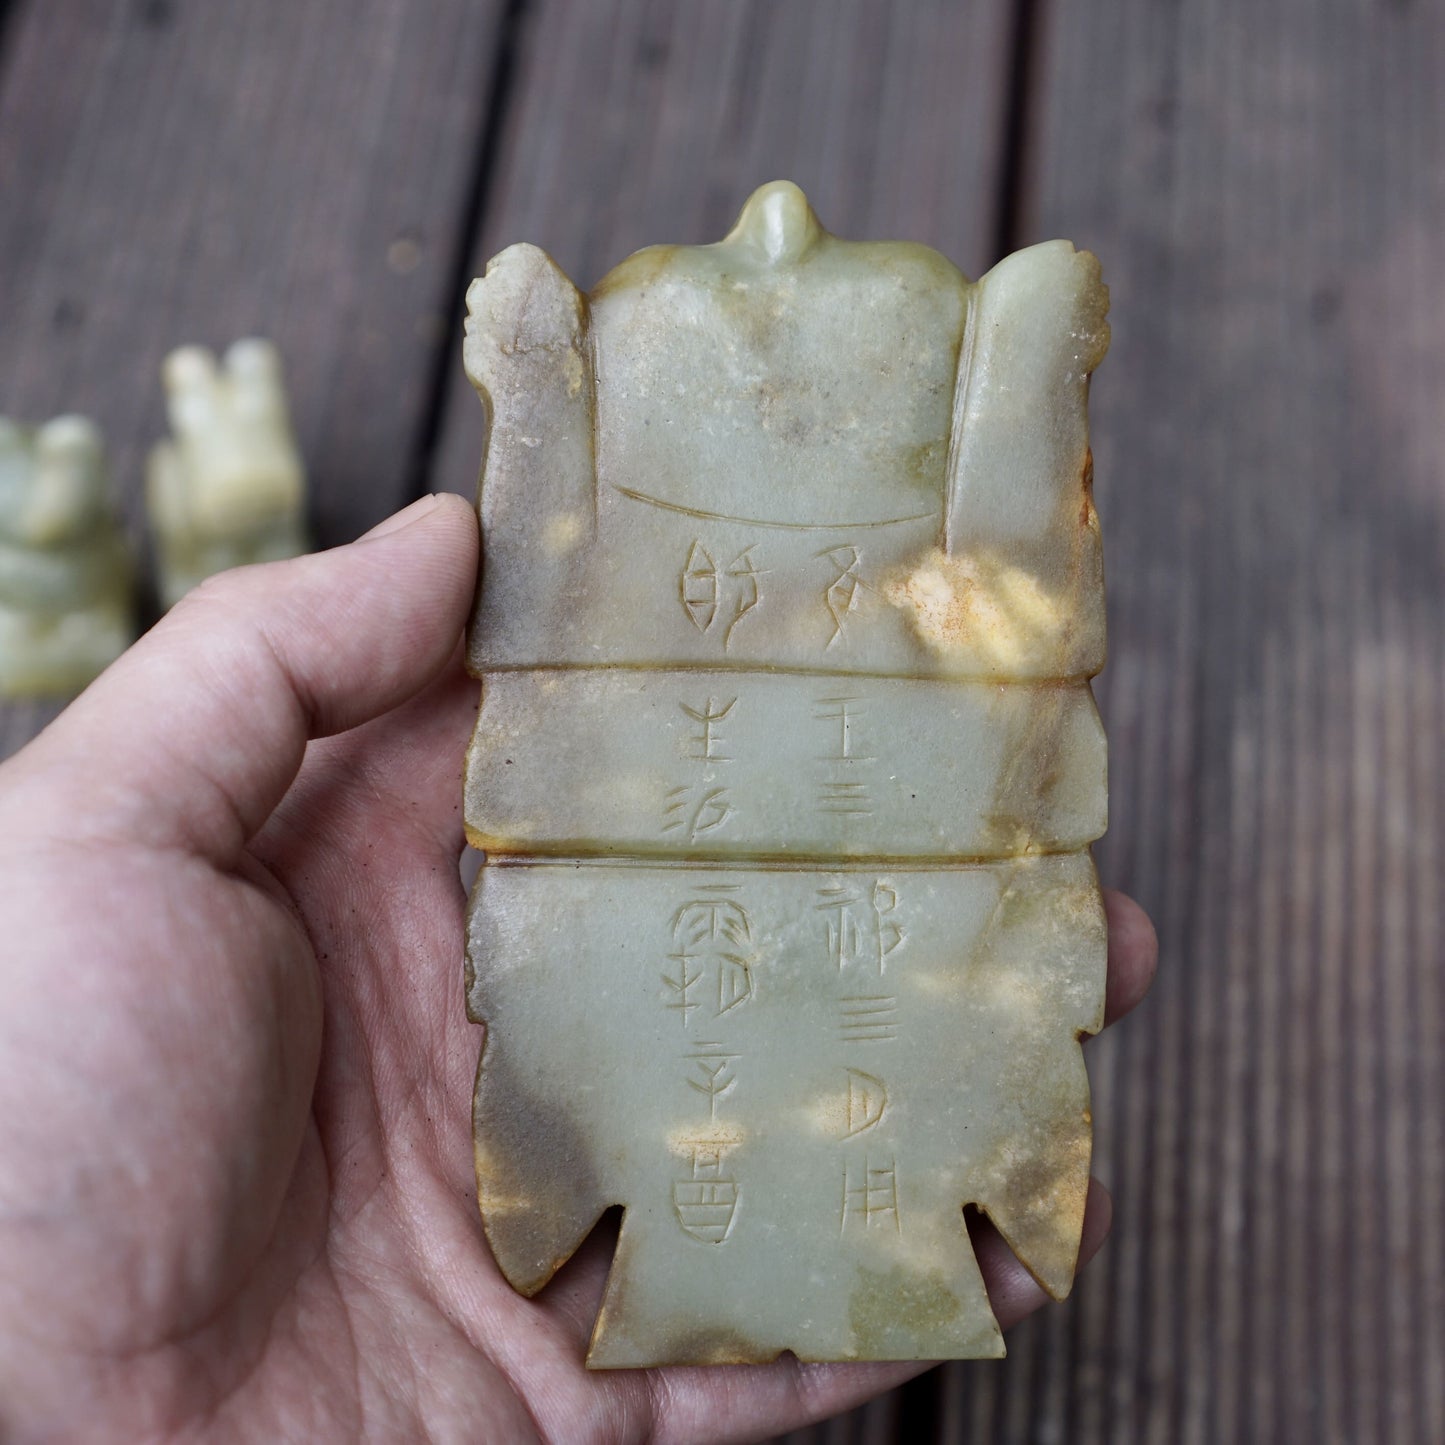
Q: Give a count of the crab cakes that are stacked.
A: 0